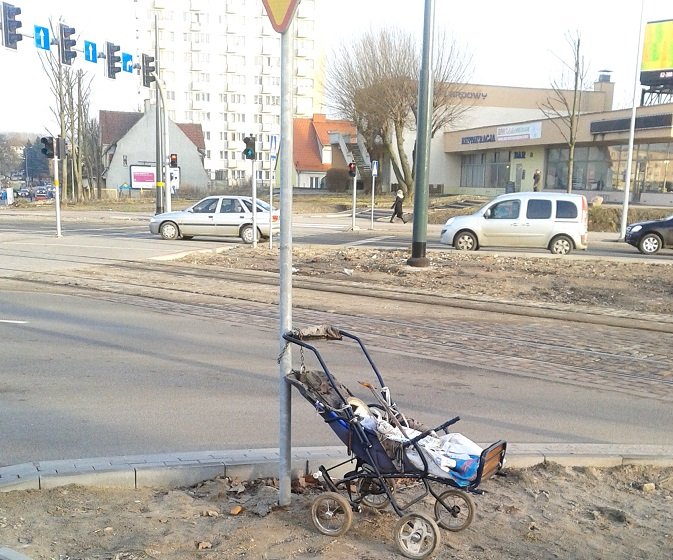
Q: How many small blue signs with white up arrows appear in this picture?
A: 2